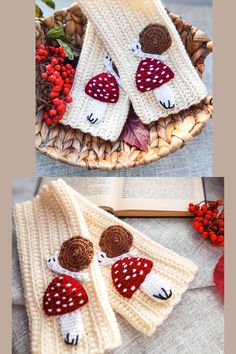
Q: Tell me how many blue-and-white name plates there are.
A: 0